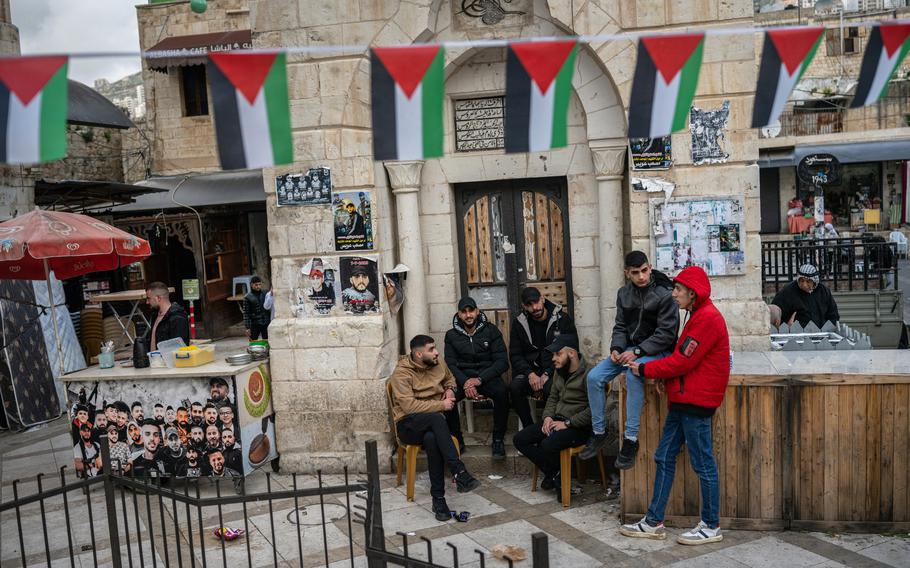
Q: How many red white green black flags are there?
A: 7